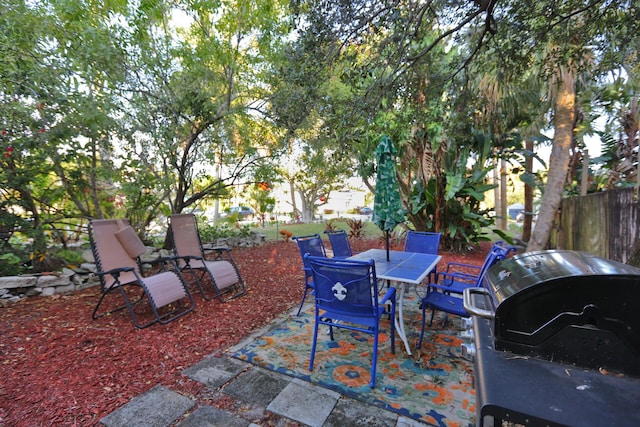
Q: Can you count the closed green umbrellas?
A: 1